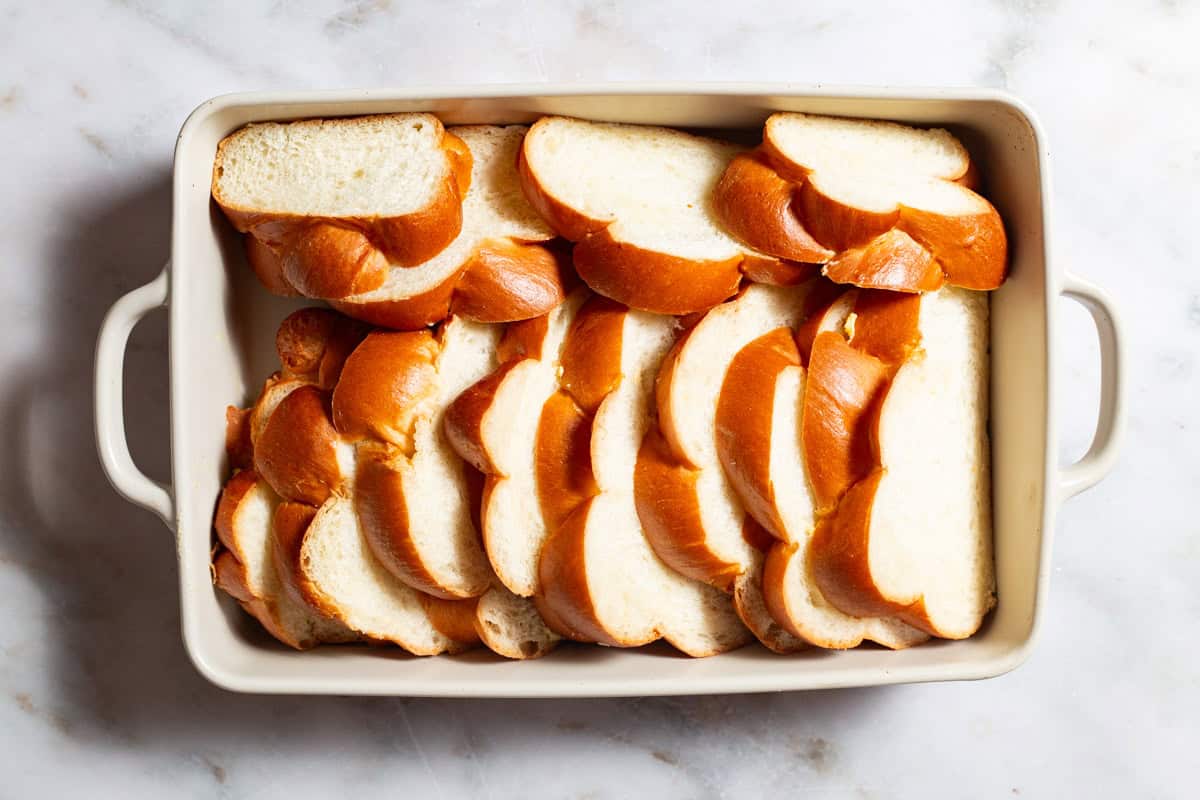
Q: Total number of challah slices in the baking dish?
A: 12